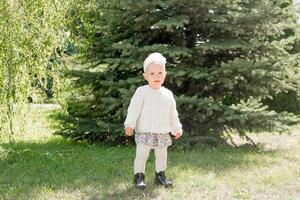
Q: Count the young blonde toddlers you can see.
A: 1